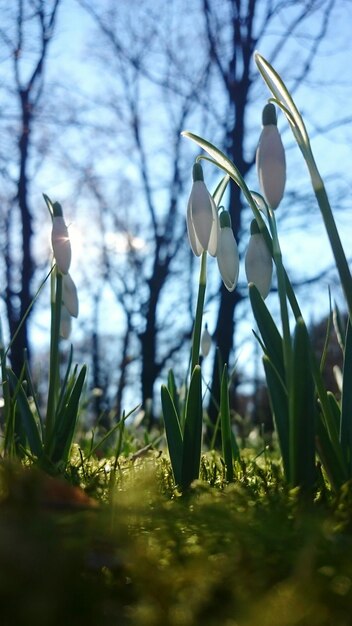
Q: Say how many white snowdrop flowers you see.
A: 8